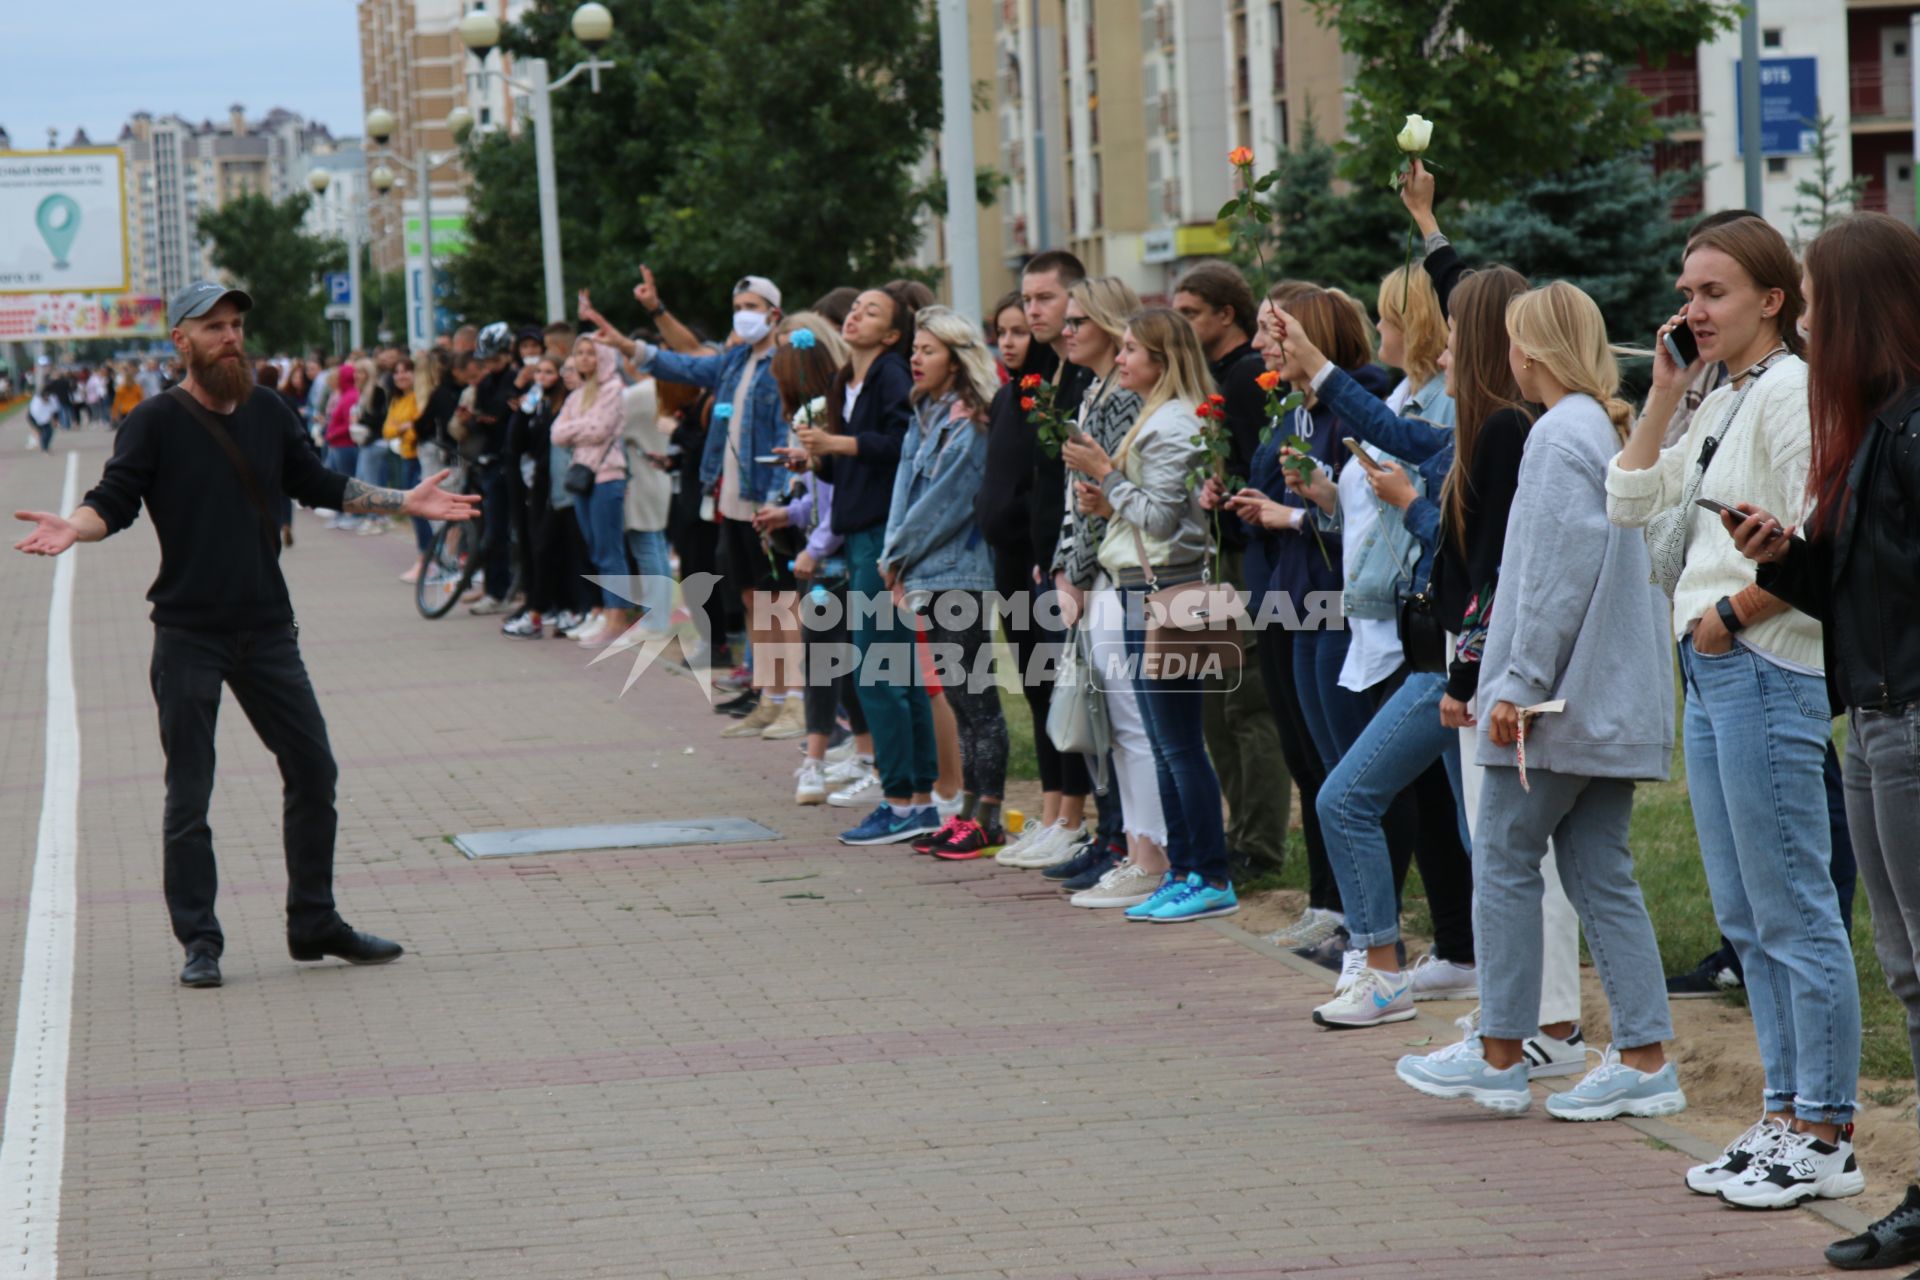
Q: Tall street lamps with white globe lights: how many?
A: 3